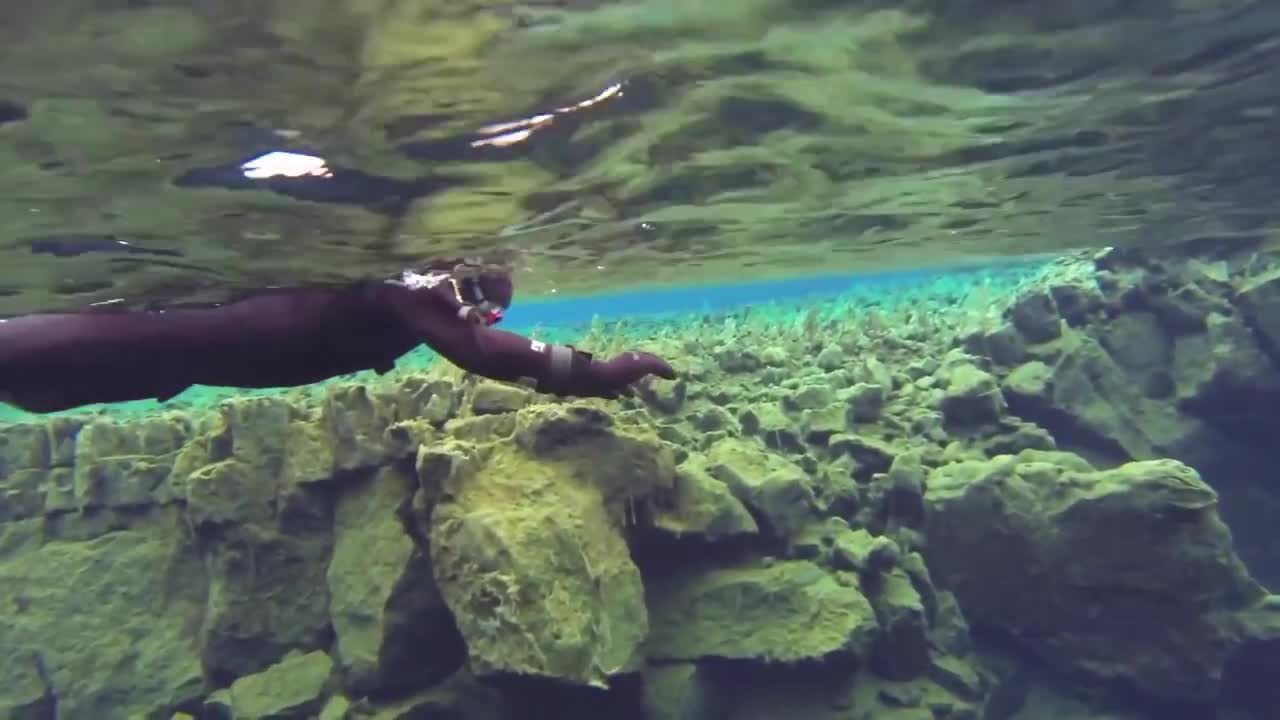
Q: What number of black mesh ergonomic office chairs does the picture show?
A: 0